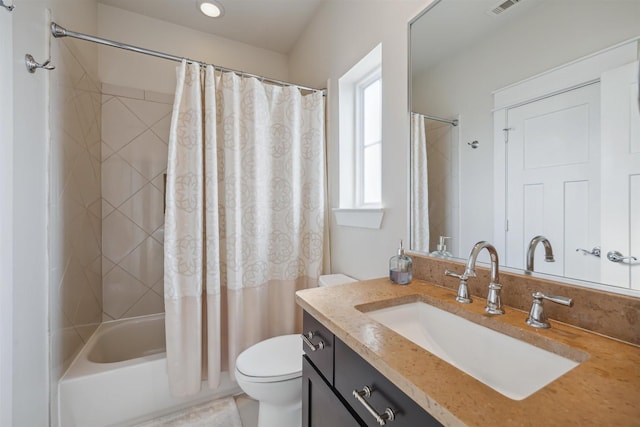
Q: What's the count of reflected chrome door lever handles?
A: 2